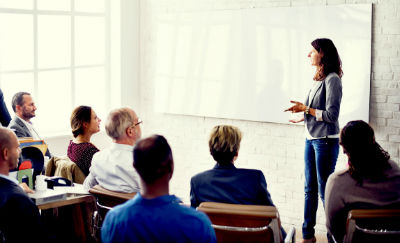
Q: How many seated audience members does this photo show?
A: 7